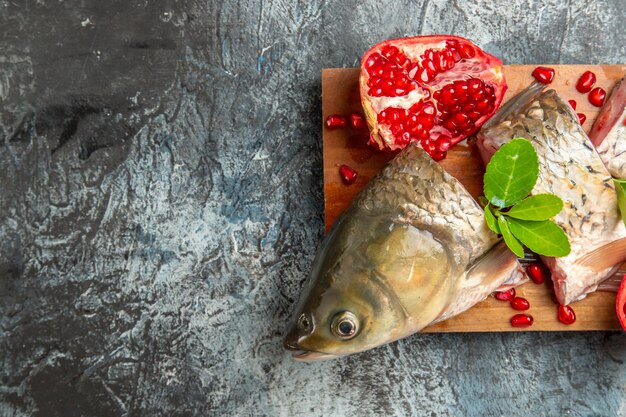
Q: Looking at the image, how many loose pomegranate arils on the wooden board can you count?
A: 13